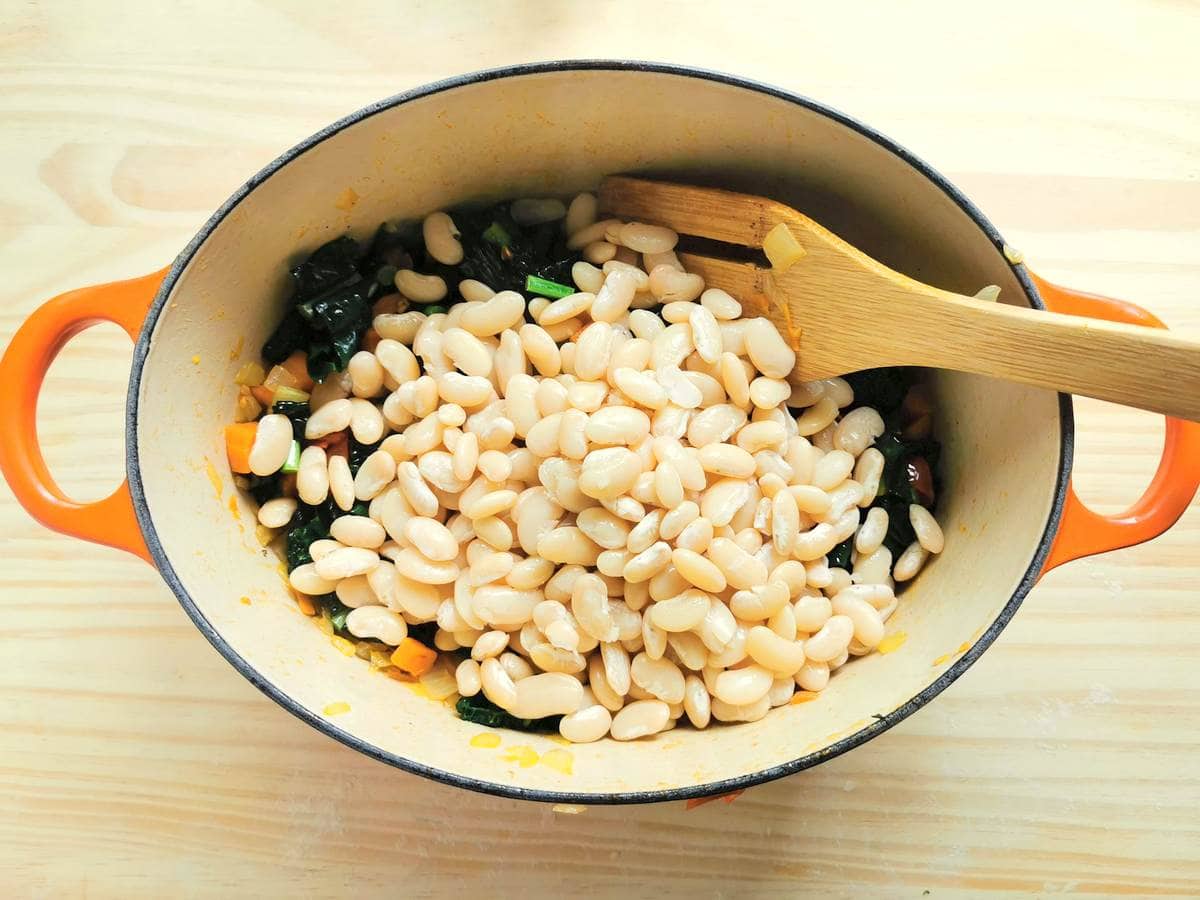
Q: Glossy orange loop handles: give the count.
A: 2